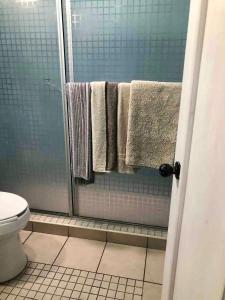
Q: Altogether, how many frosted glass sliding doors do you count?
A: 2